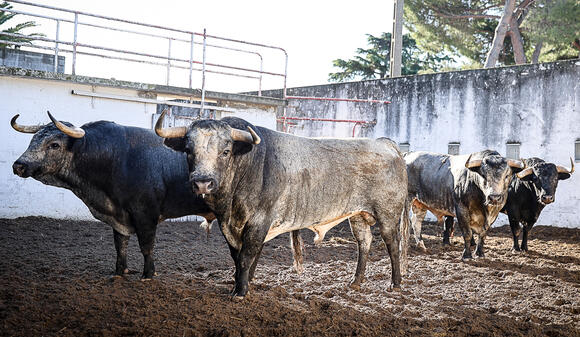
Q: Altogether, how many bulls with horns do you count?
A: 4